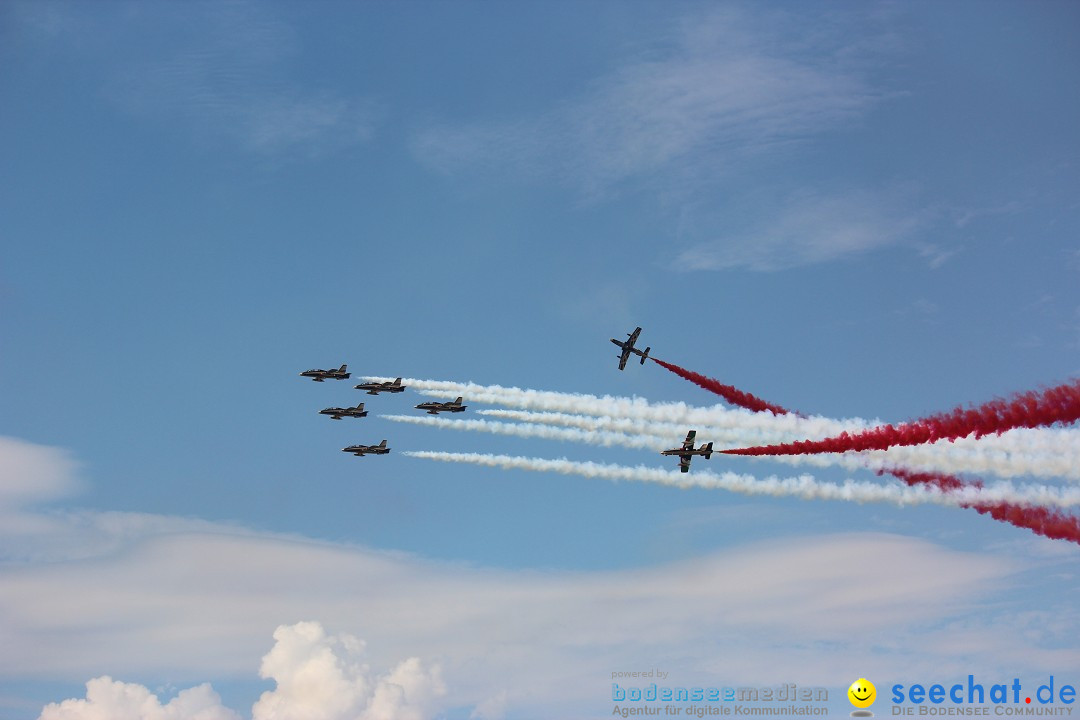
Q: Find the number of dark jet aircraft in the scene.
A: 7